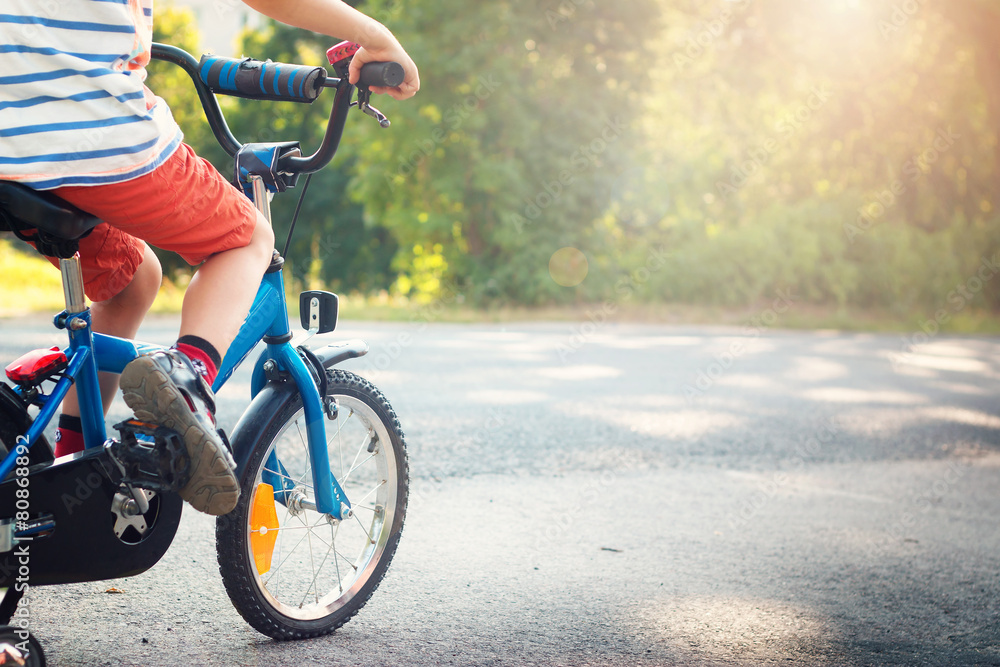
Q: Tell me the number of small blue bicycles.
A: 1